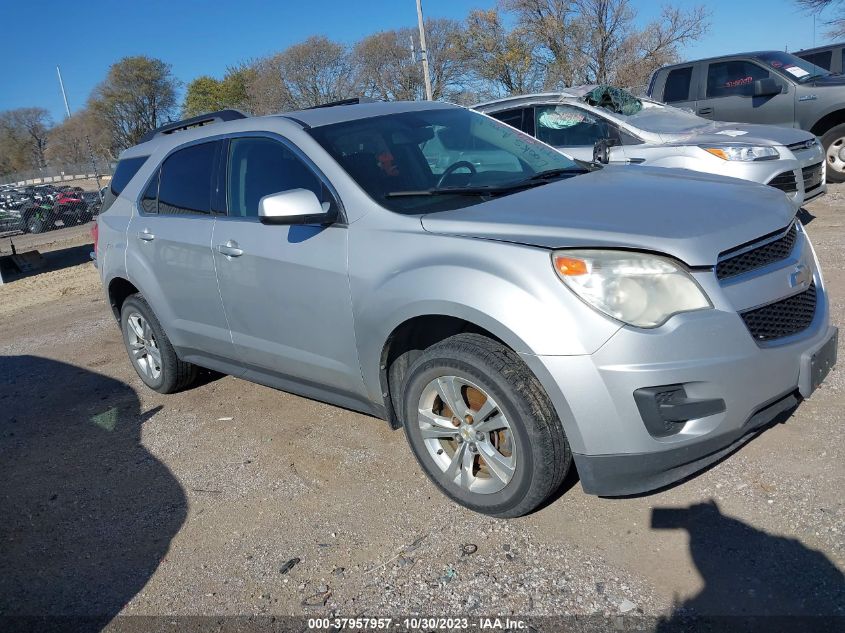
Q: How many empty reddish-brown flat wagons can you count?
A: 0